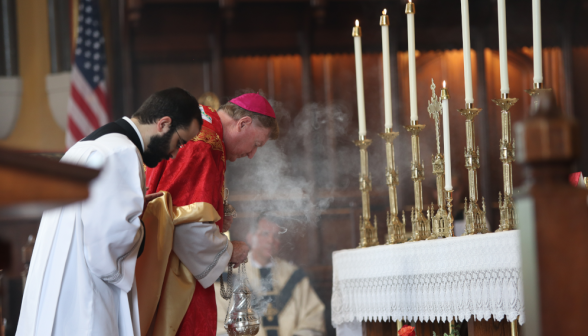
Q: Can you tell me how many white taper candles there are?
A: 7